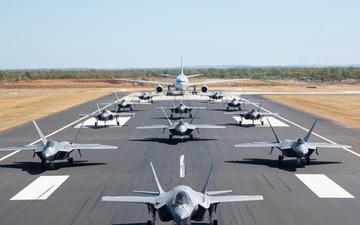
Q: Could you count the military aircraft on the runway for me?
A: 12